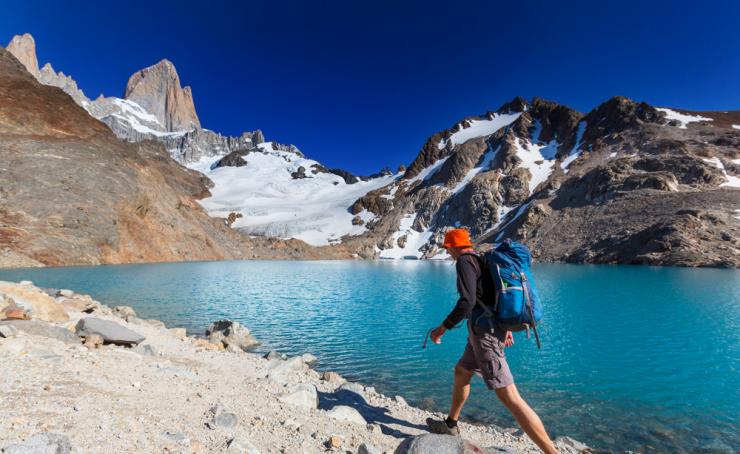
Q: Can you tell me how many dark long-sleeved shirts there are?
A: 1